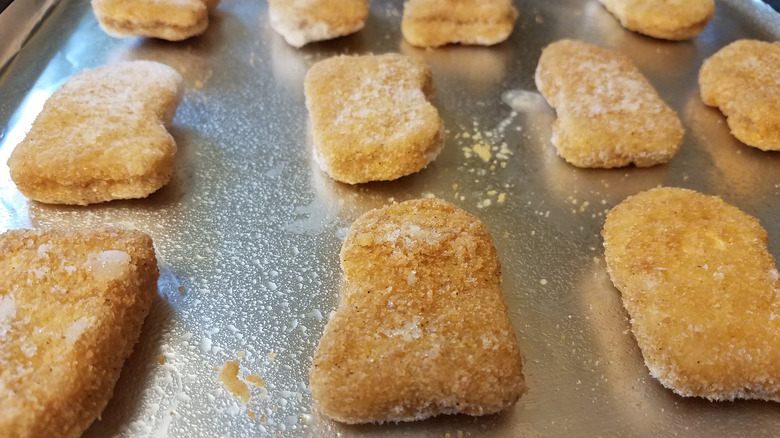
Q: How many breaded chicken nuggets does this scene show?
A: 11